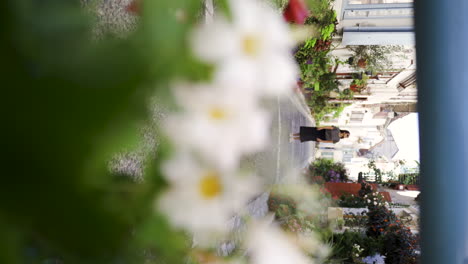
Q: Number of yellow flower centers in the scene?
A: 3